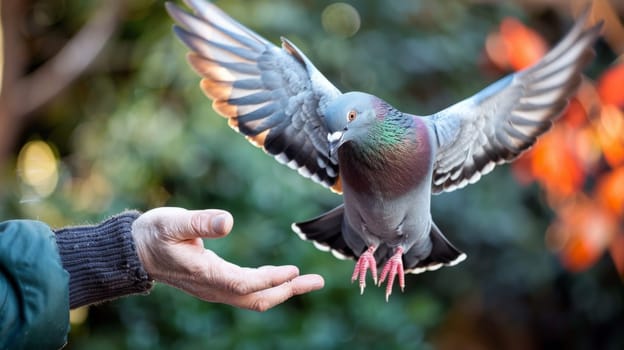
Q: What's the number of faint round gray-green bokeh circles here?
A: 1